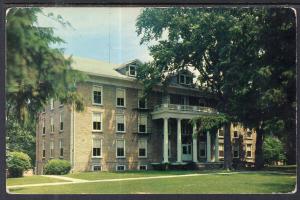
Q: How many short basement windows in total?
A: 3